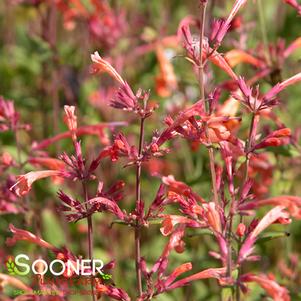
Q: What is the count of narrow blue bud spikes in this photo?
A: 0